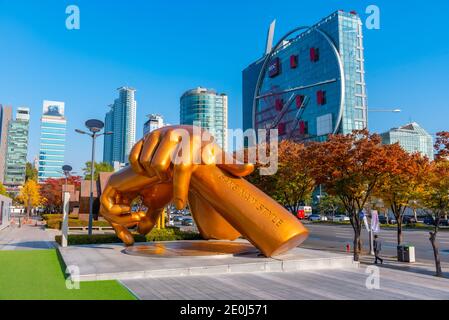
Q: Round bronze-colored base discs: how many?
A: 1